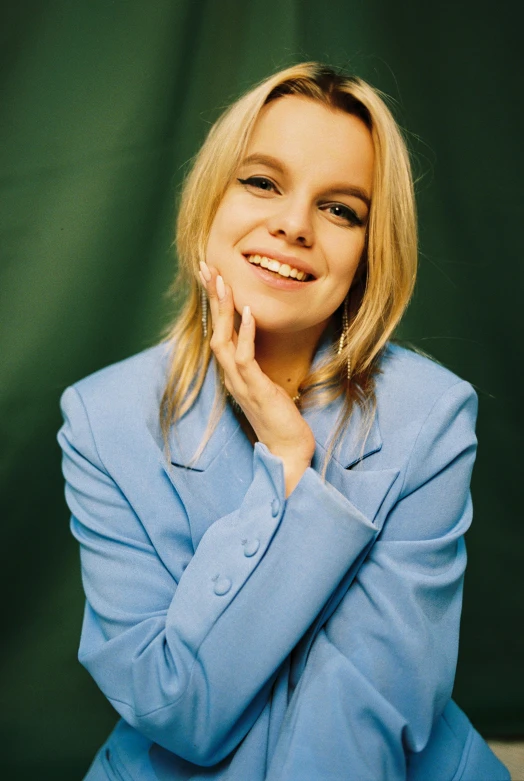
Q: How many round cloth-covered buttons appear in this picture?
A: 3